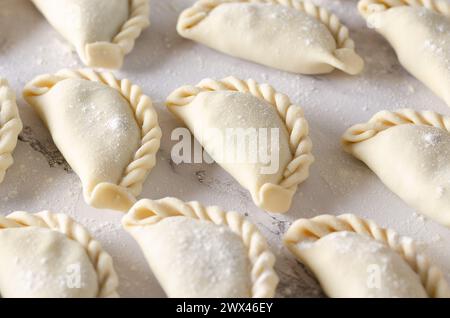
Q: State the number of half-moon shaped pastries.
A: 10